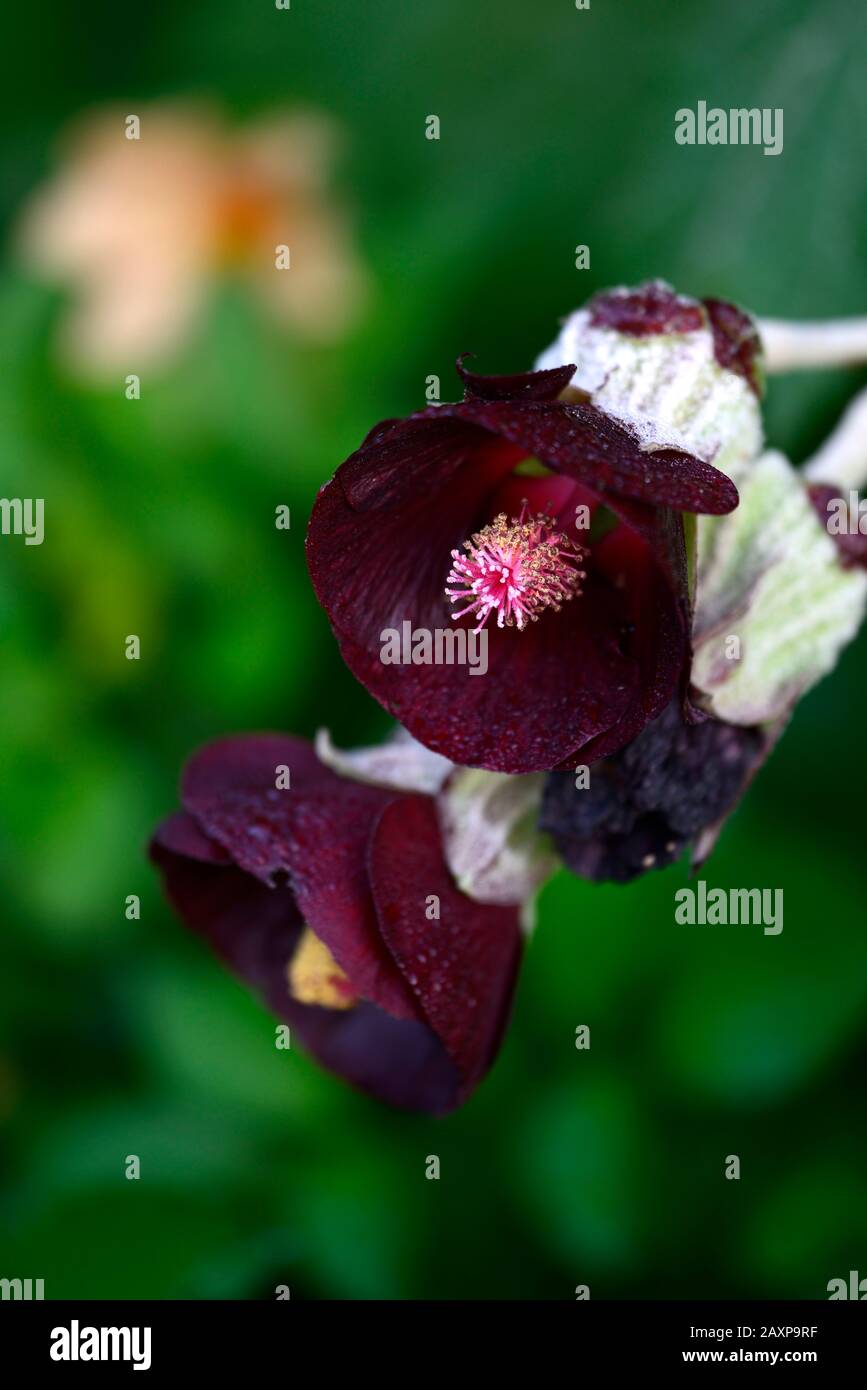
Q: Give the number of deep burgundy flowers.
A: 2